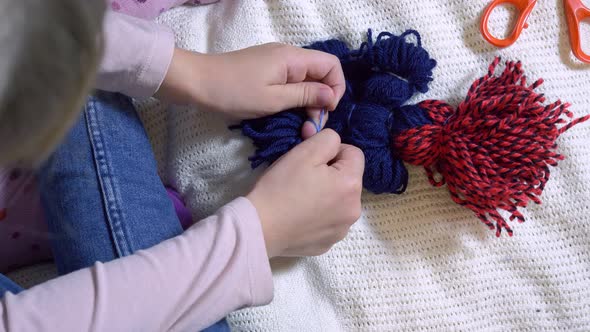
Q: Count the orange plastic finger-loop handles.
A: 2